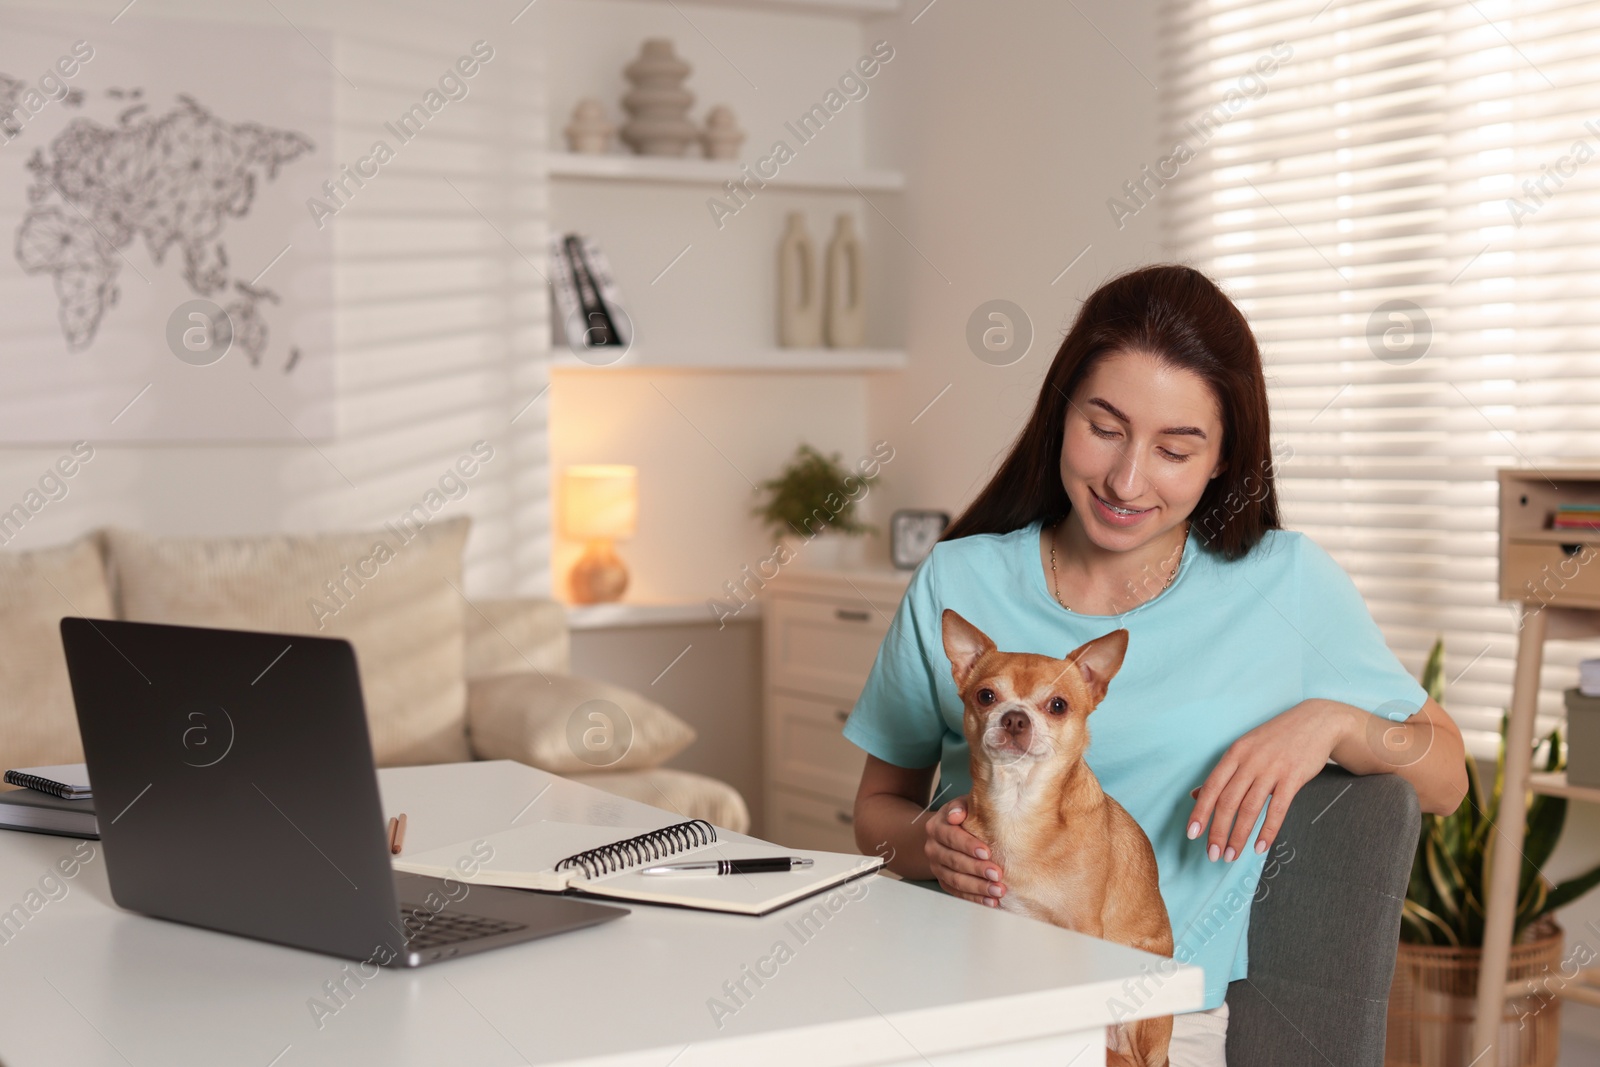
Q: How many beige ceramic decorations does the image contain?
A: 5